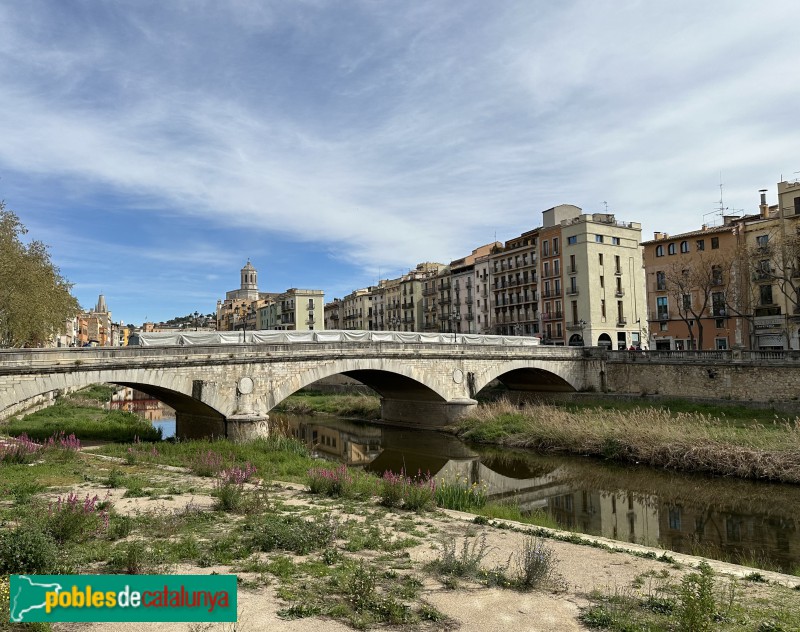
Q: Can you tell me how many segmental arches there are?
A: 3